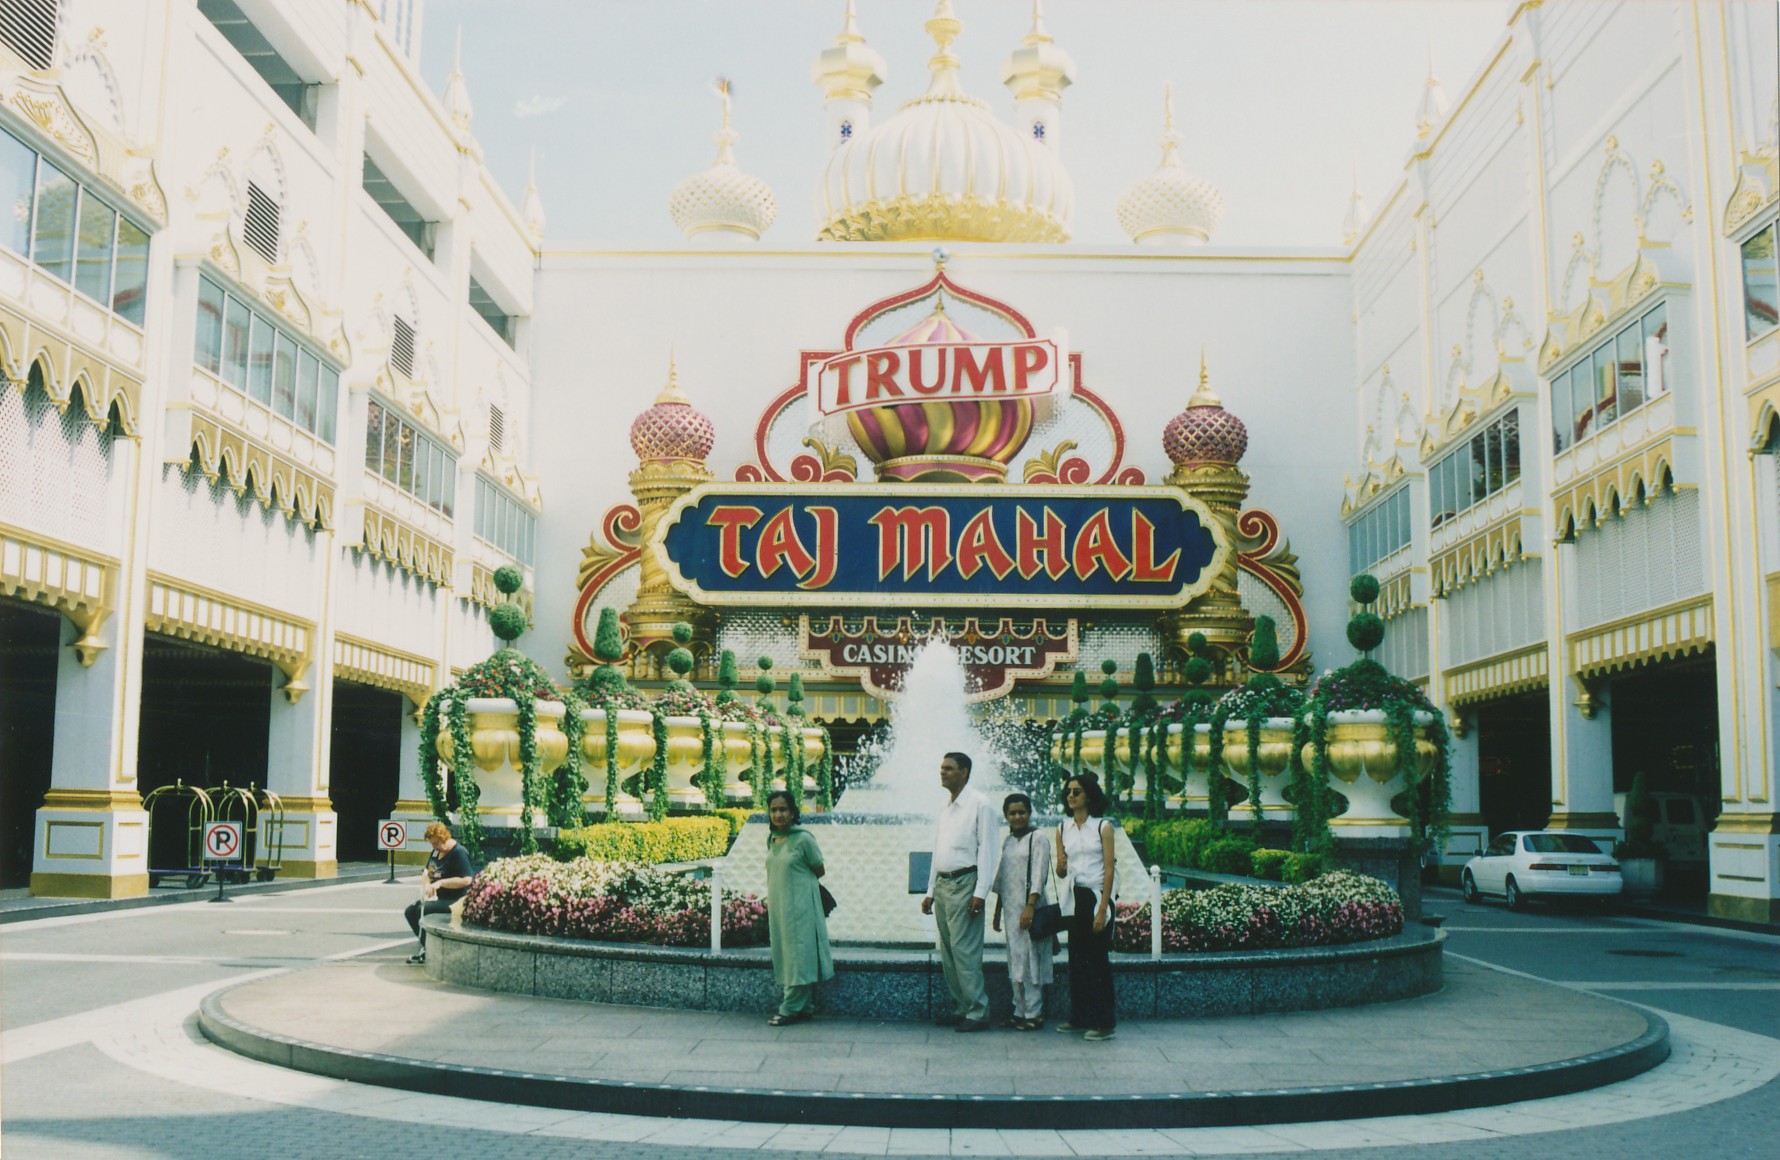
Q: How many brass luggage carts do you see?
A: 3